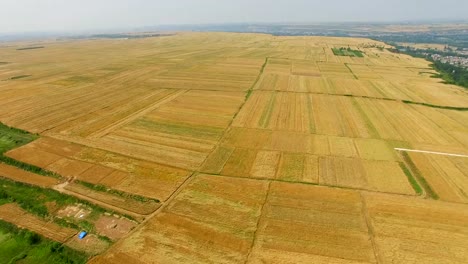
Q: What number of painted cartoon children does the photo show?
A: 0